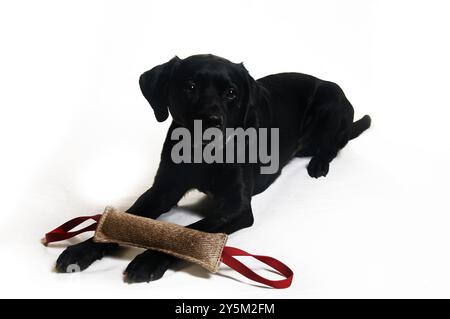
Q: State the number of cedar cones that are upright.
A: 0